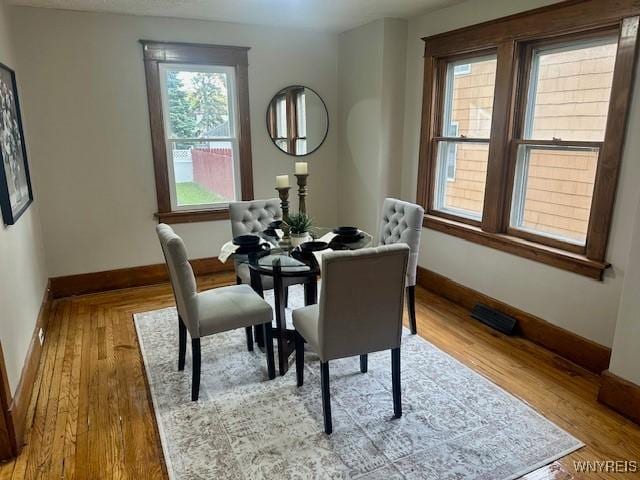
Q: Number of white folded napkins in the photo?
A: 4